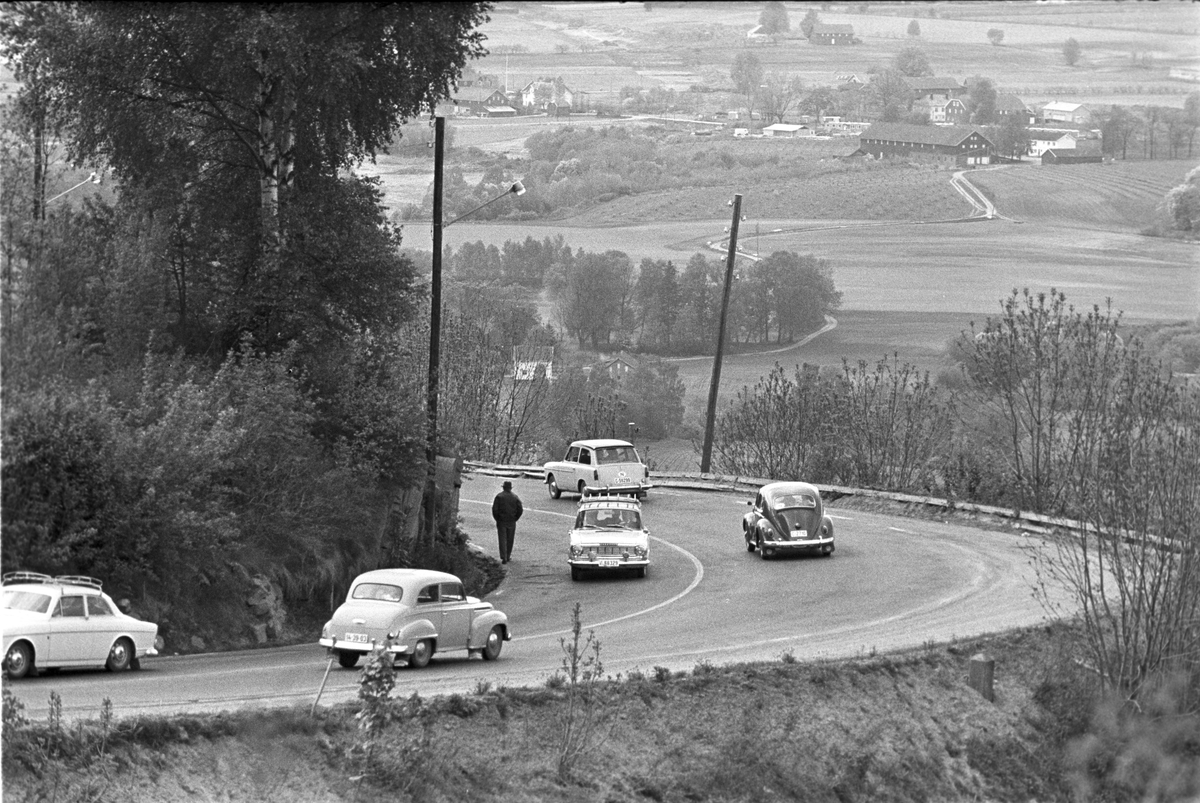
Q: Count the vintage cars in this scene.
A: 5